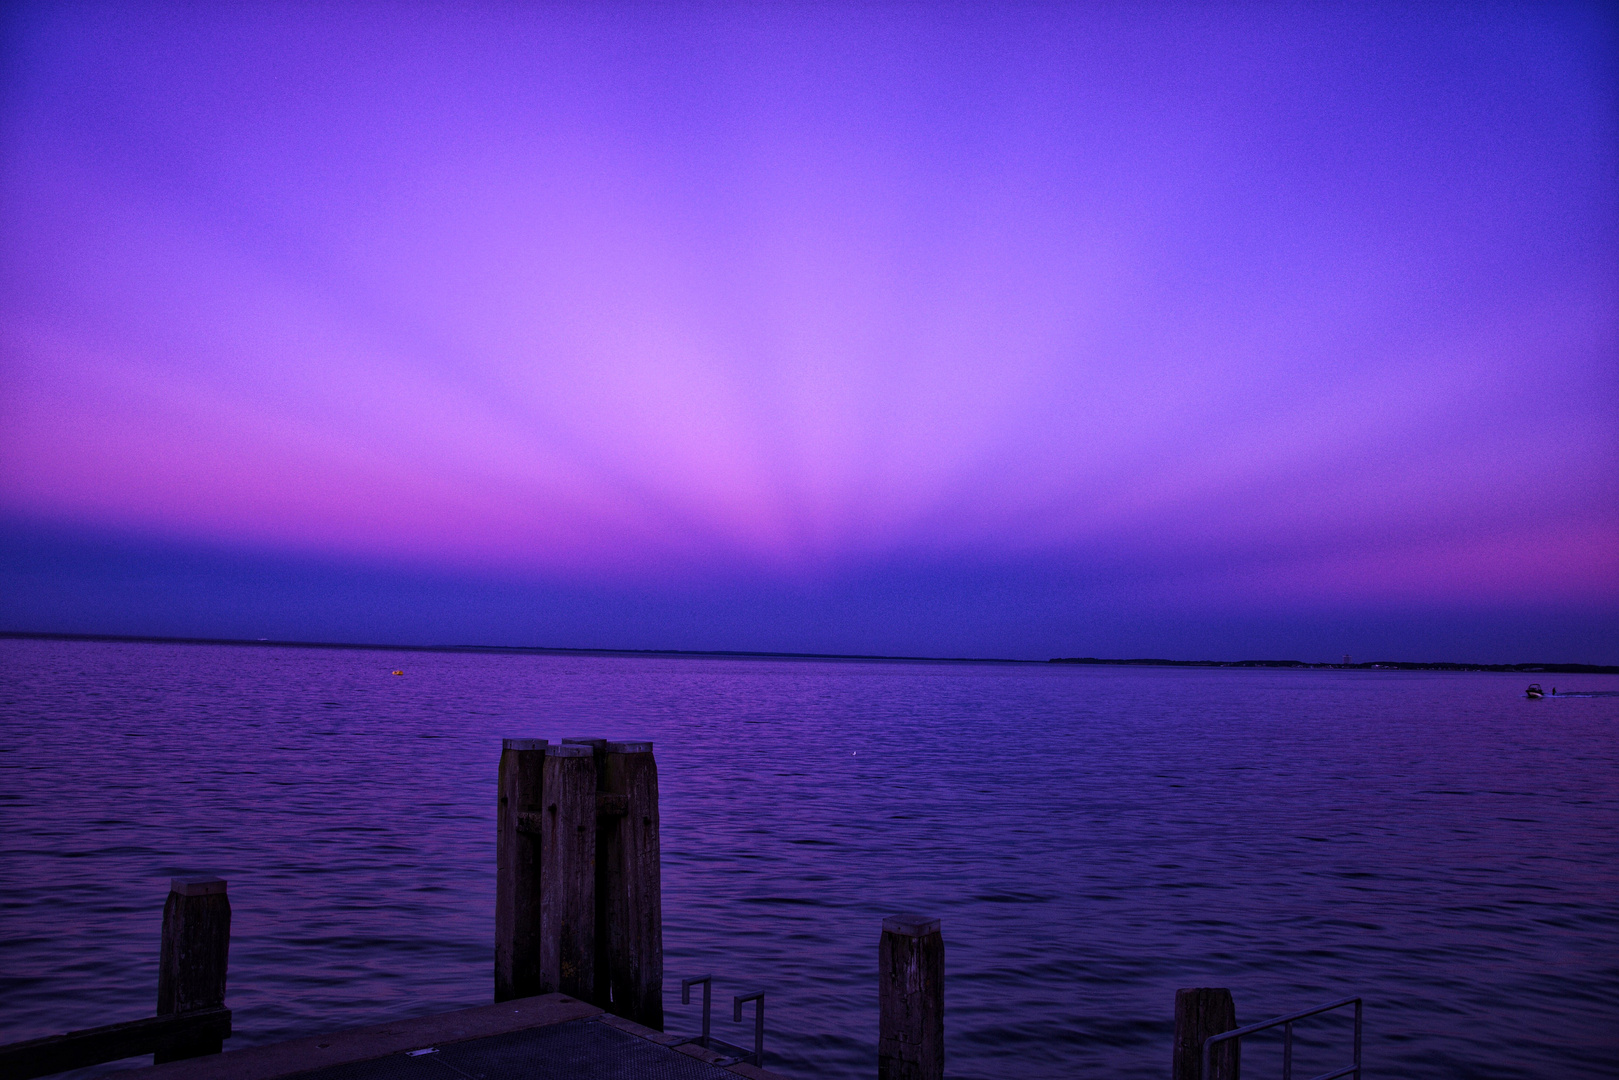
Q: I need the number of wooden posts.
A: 7